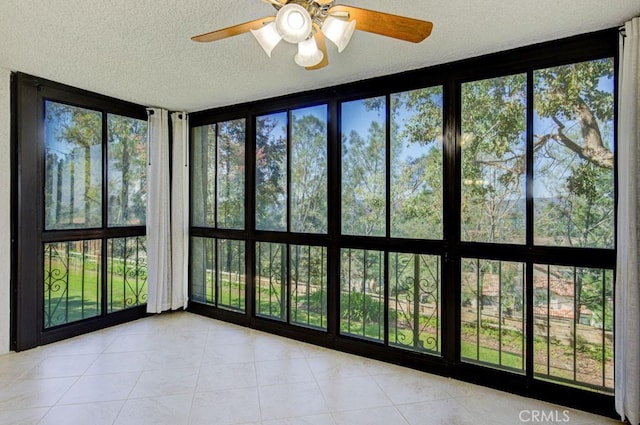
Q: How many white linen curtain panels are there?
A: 3